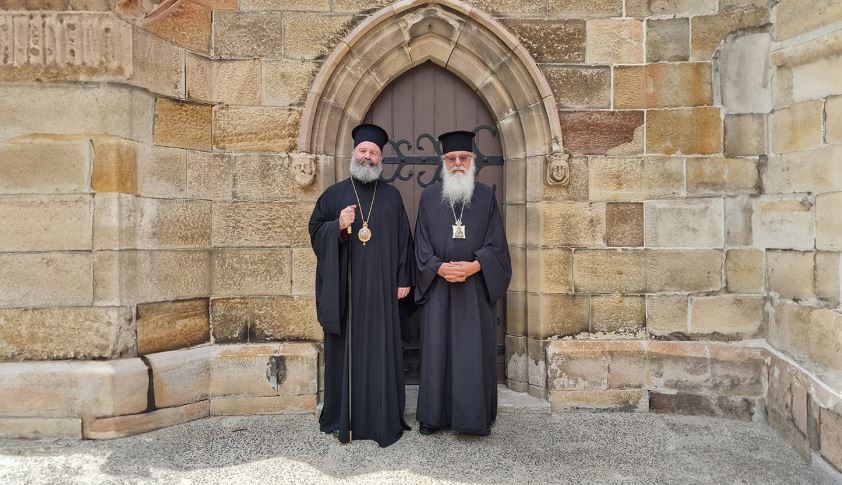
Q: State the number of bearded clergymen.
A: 2